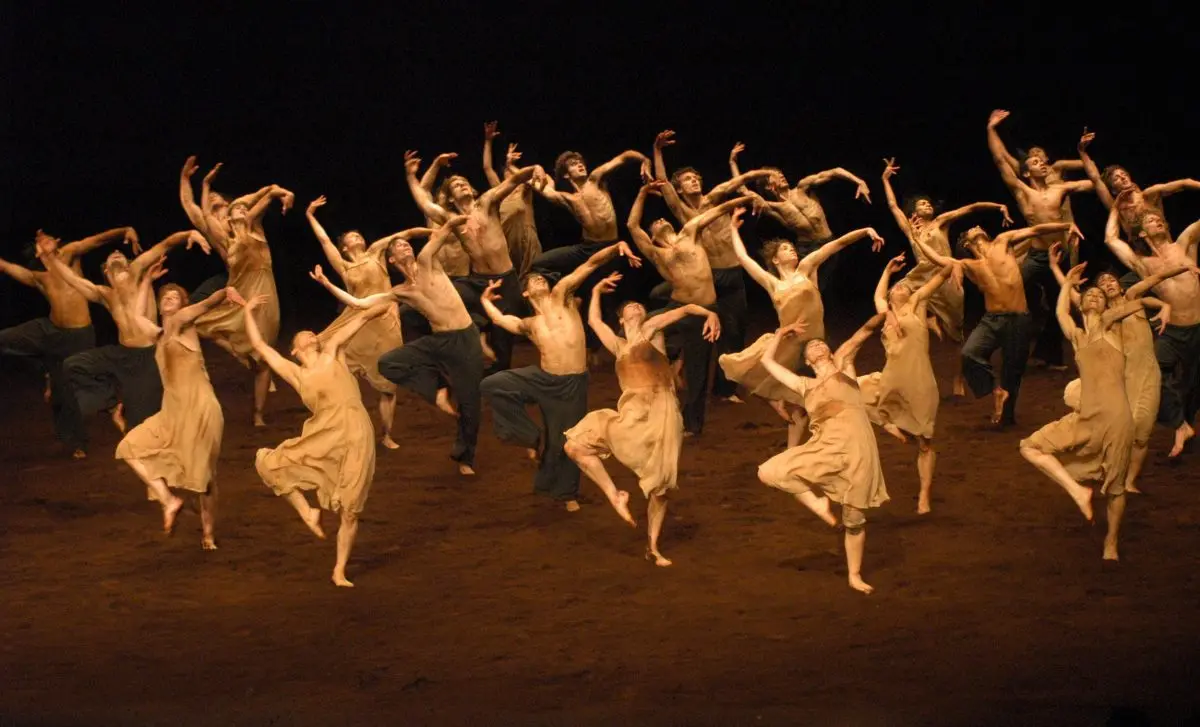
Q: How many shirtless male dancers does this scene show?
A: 15